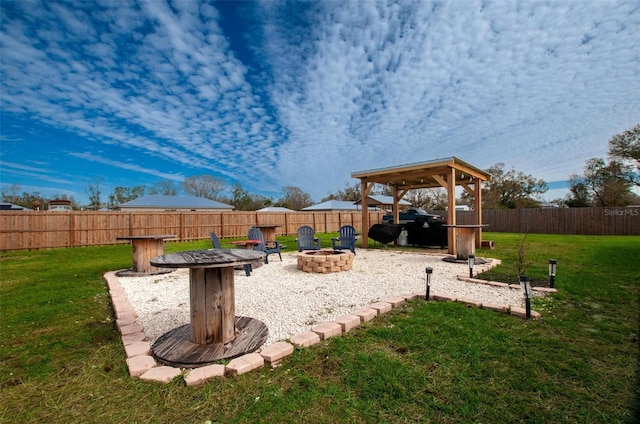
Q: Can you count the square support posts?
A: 4